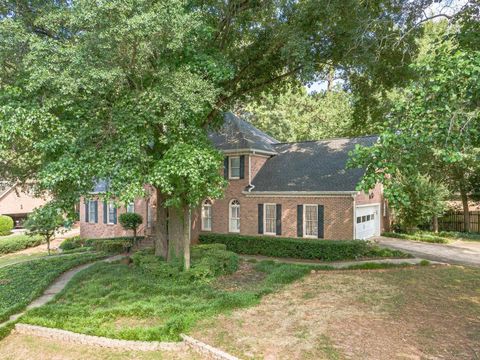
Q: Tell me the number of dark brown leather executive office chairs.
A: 0